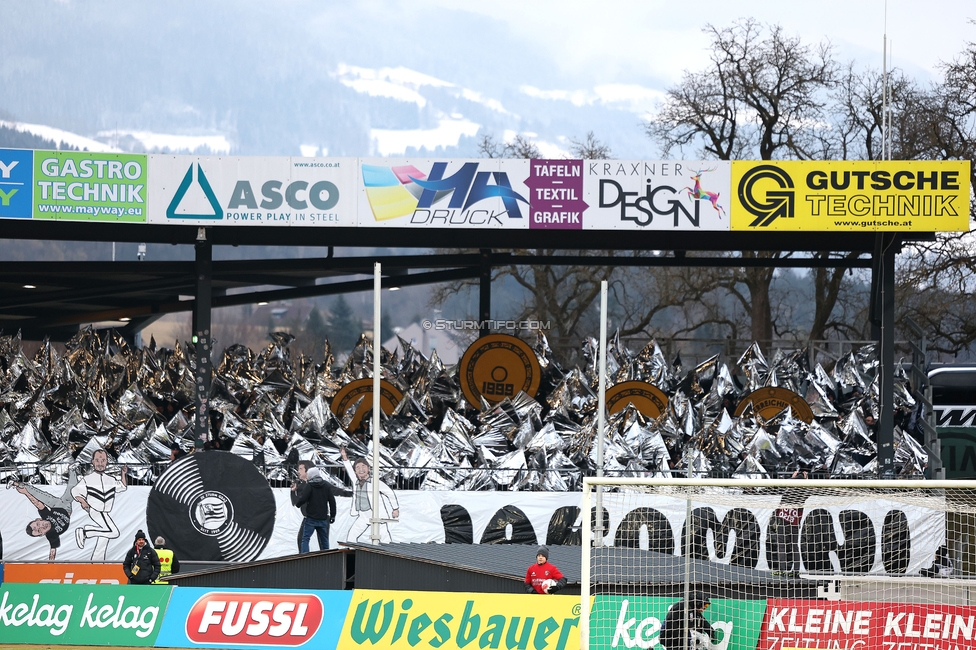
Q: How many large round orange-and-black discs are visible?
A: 4